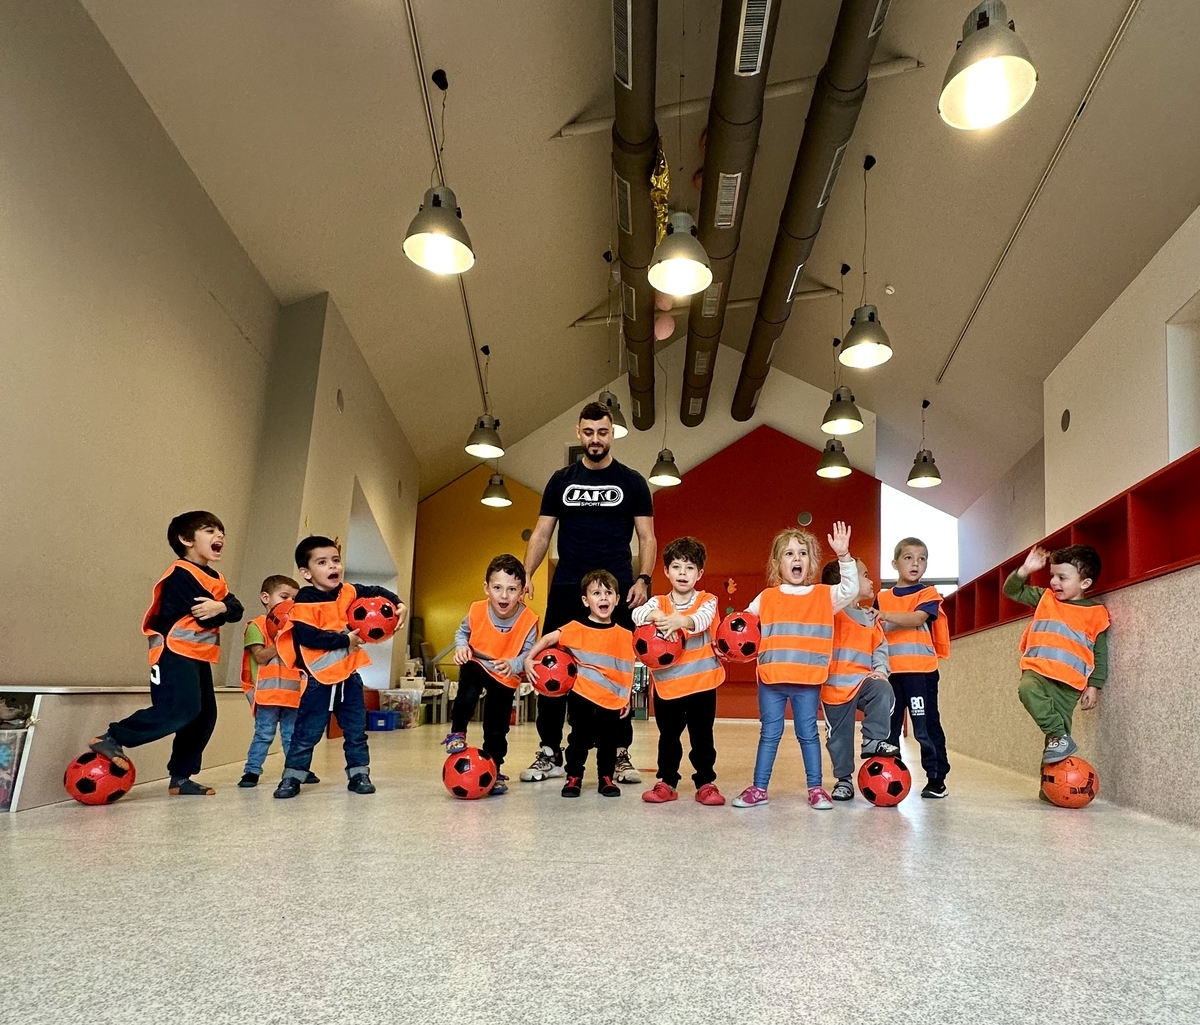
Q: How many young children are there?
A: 10